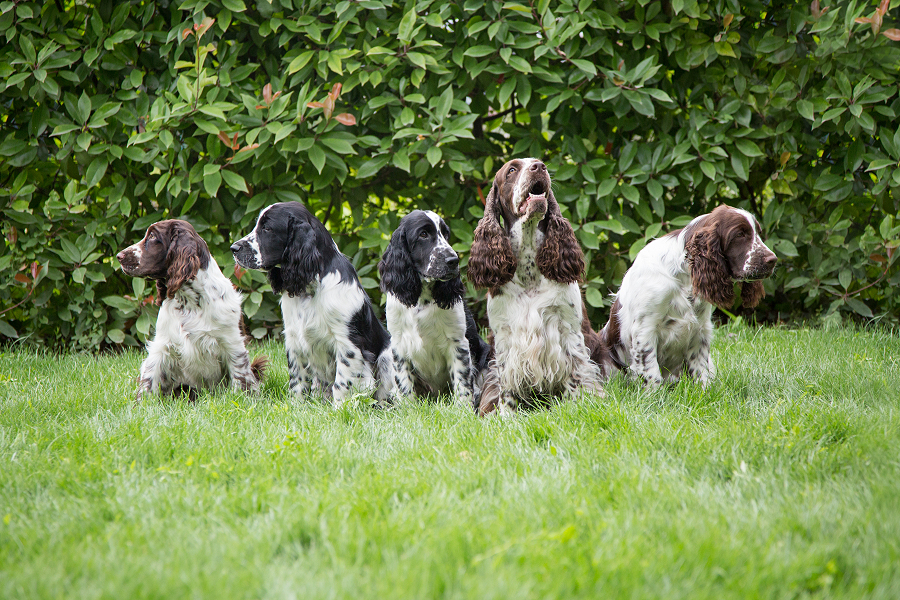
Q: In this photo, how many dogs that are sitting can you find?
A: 5